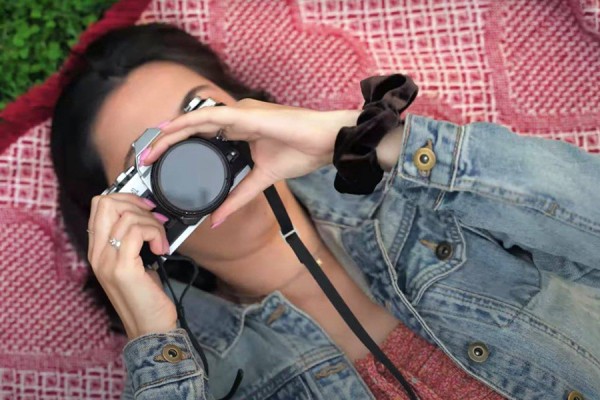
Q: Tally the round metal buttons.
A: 5